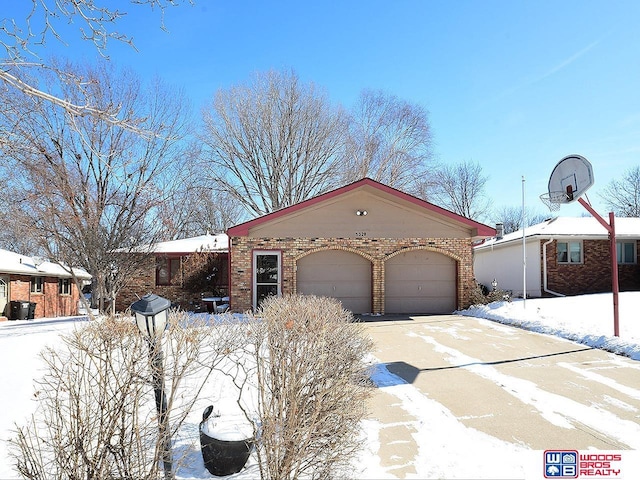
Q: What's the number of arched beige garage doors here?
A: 2